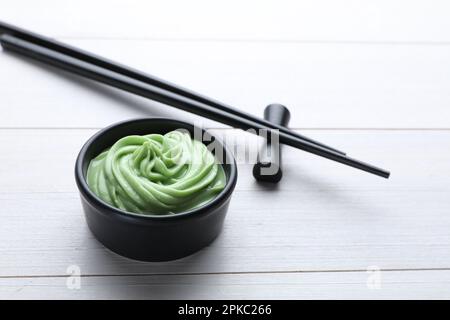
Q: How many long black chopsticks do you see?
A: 2